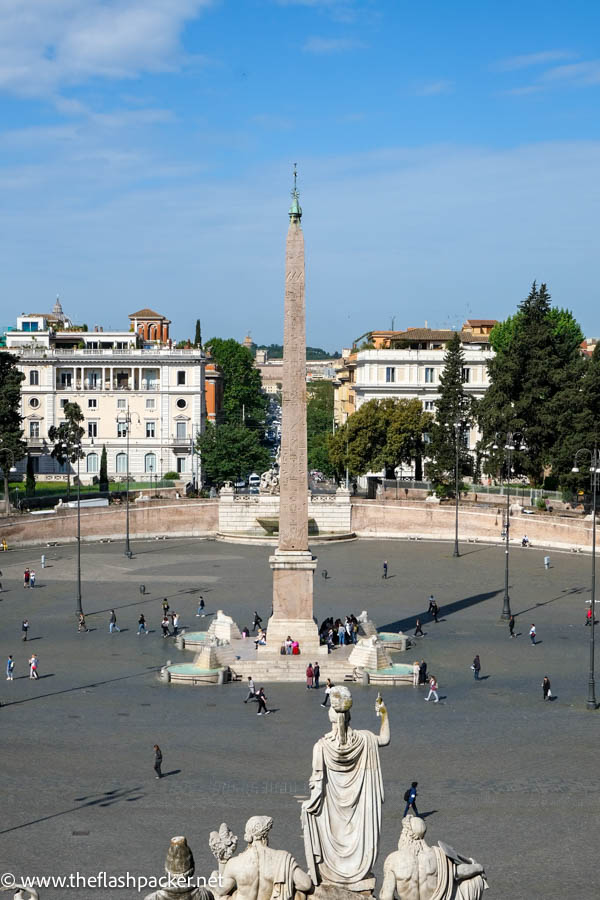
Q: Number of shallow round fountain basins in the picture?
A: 4